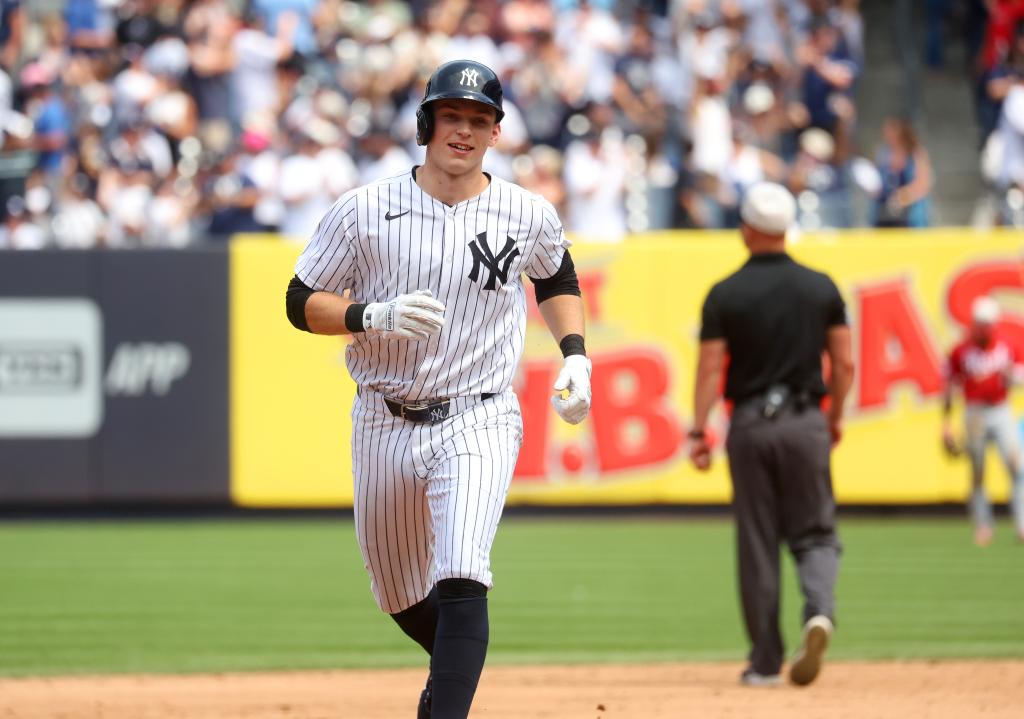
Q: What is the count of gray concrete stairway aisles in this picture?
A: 1